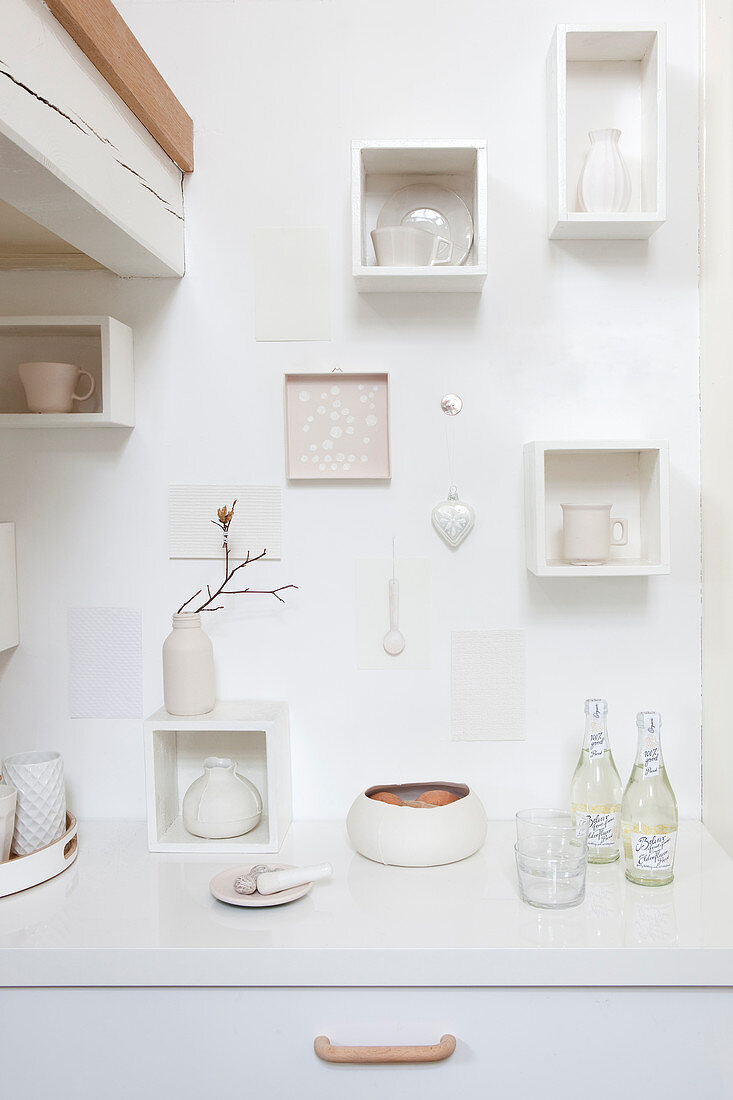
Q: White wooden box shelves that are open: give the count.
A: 5